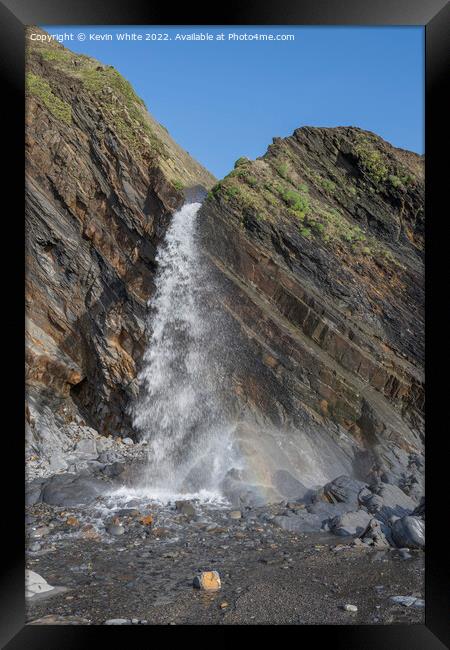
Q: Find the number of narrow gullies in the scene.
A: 1